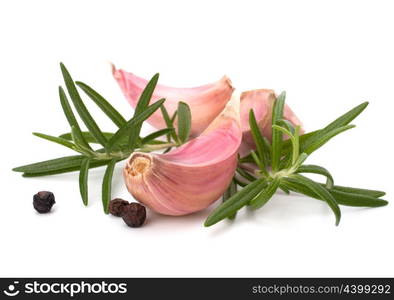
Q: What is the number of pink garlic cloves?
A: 3